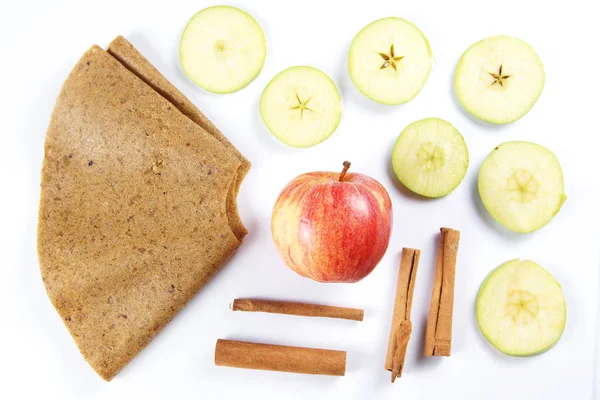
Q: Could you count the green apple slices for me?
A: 7